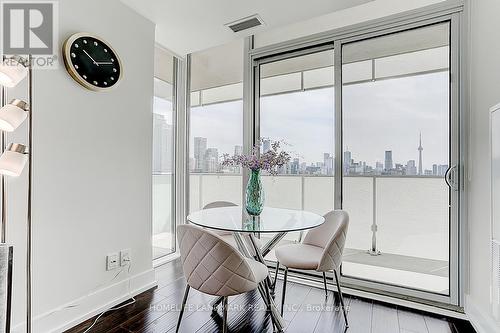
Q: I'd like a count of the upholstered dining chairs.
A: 3